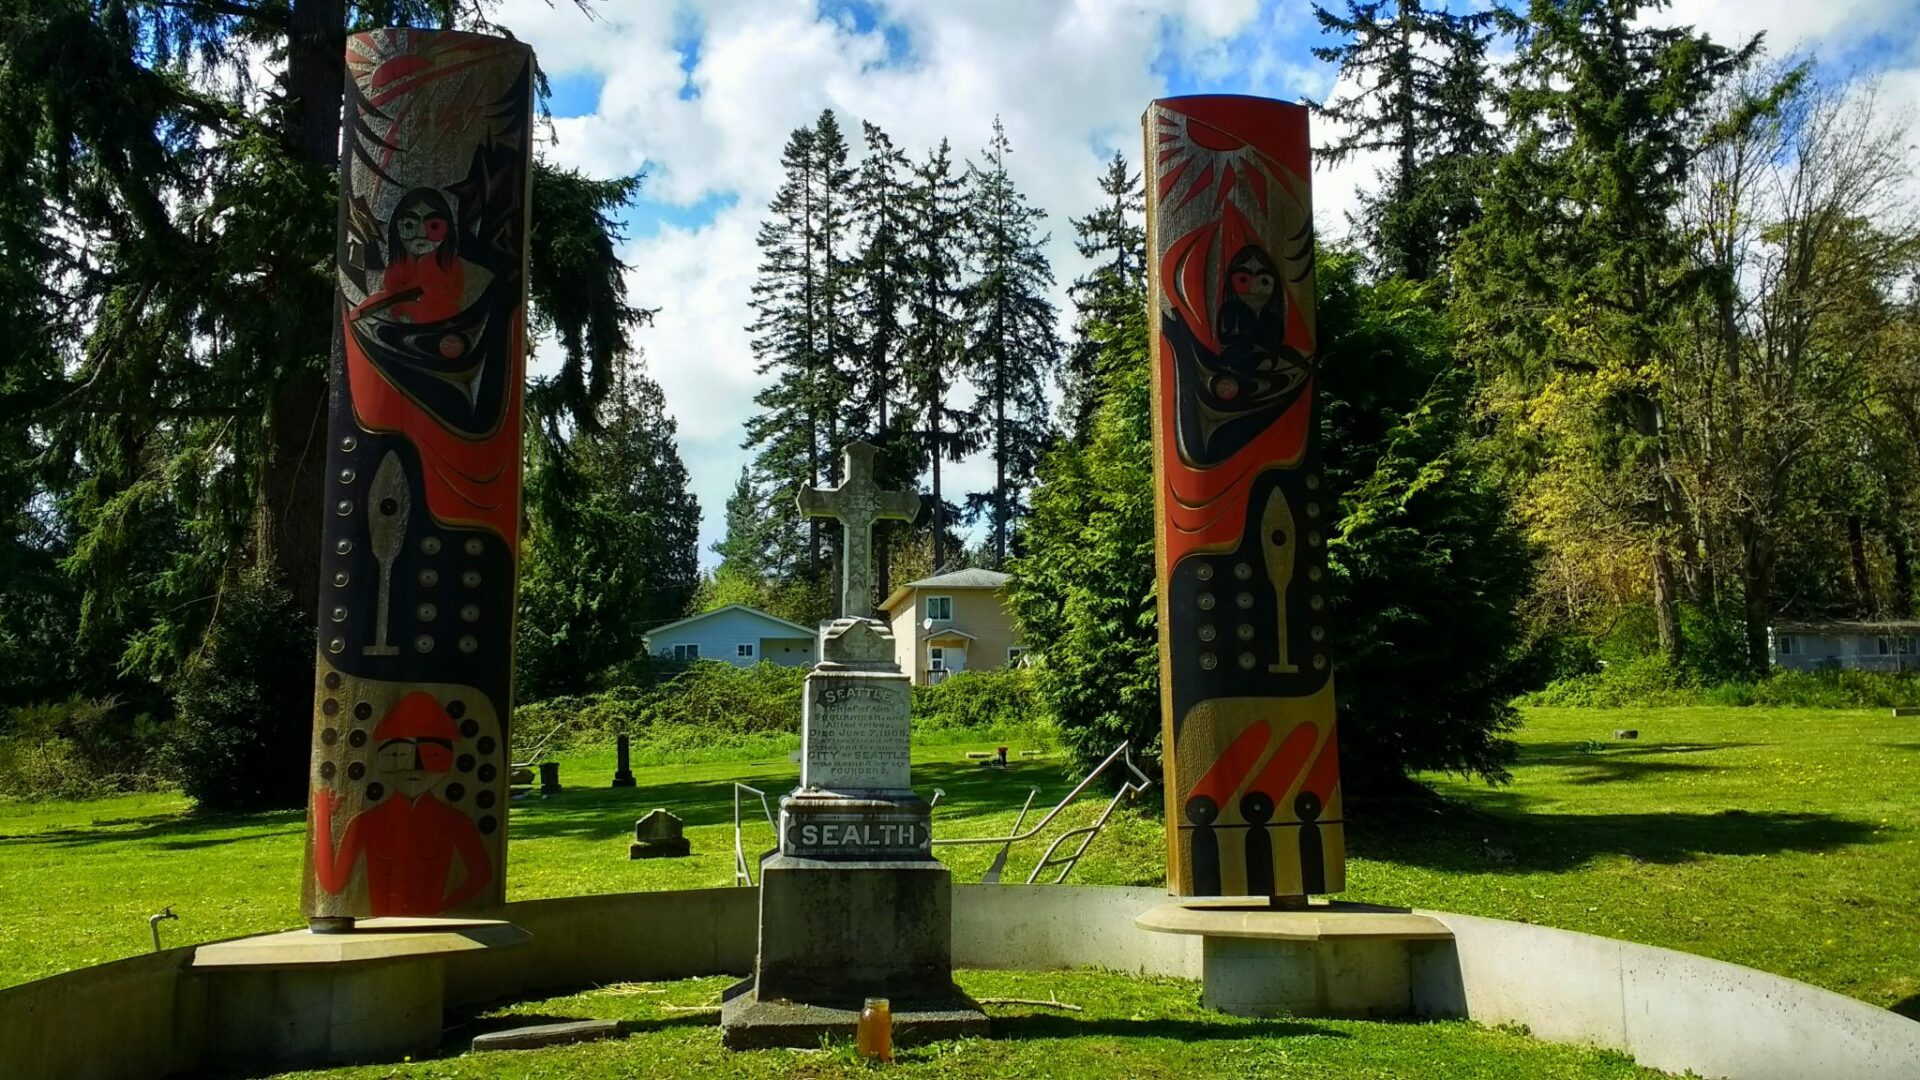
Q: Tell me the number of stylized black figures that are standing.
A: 3